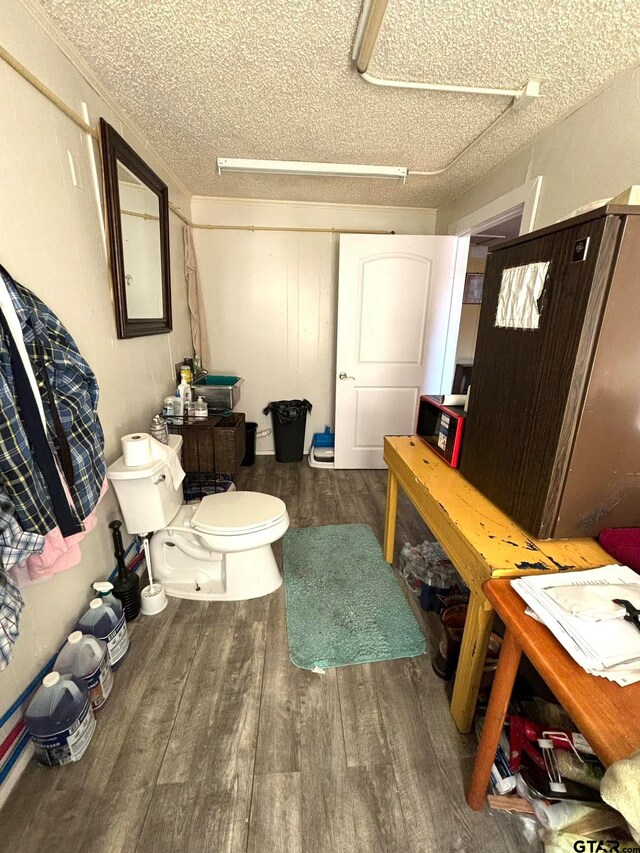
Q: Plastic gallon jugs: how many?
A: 3